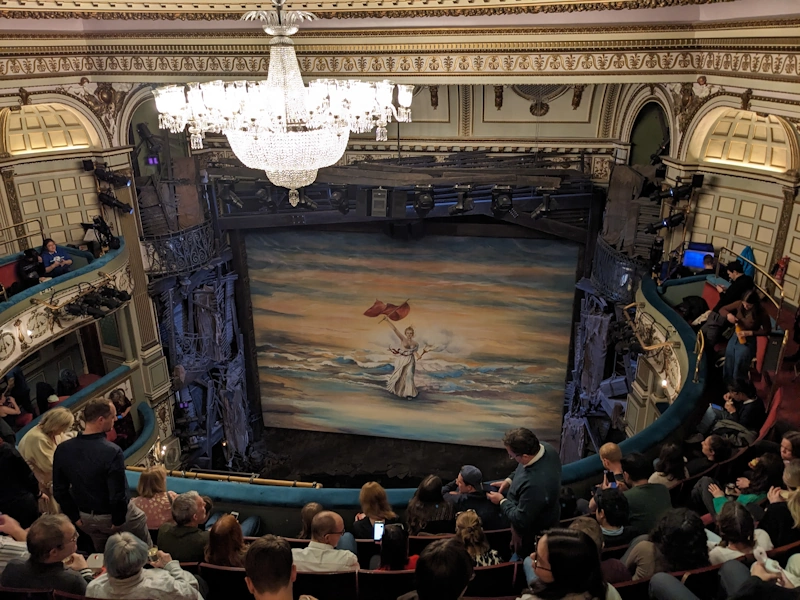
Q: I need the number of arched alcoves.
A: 4